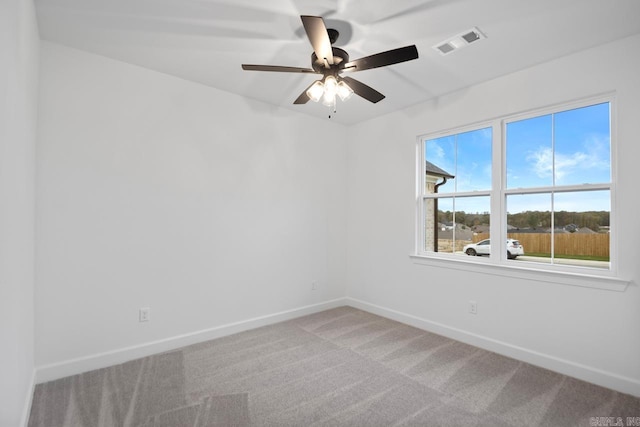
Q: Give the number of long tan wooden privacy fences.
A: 1